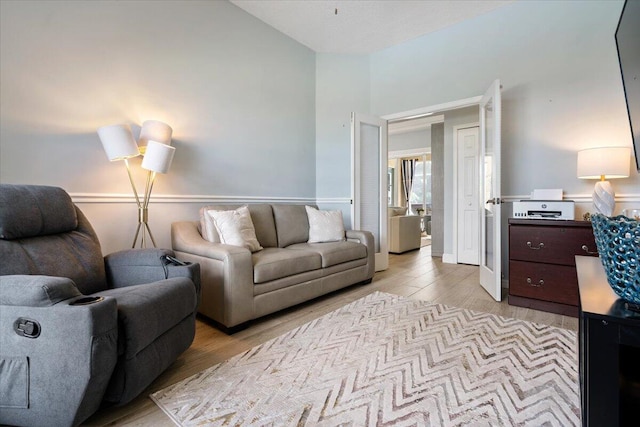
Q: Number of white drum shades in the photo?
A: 4